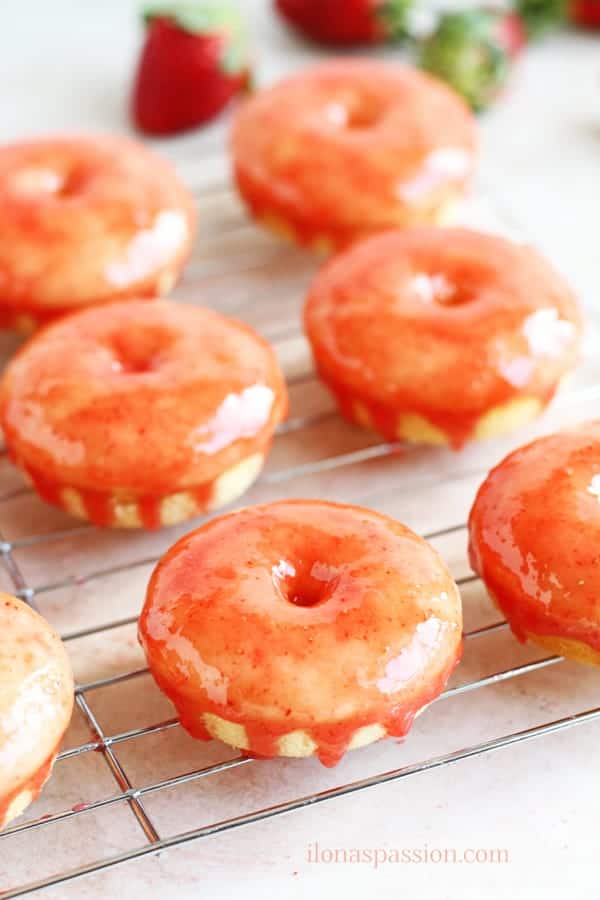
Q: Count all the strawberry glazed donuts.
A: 7